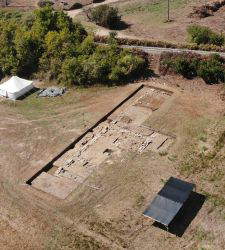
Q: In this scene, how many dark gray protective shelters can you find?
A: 1